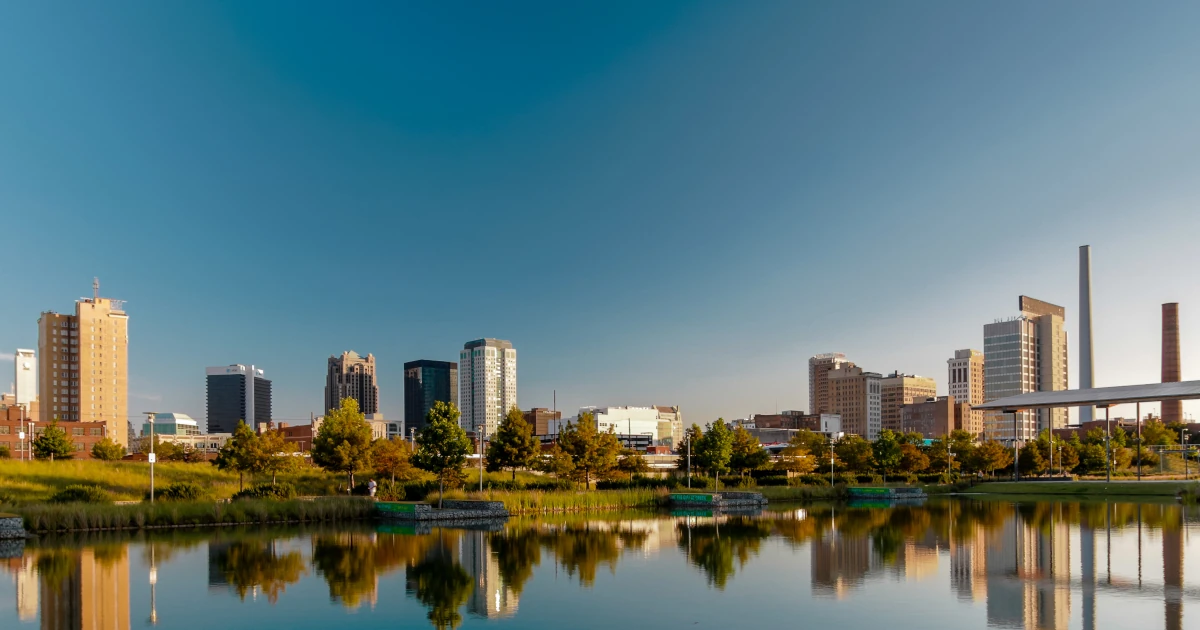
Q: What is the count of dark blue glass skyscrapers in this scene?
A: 2